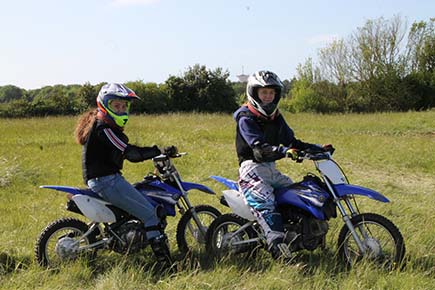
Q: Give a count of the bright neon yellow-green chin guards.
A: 1